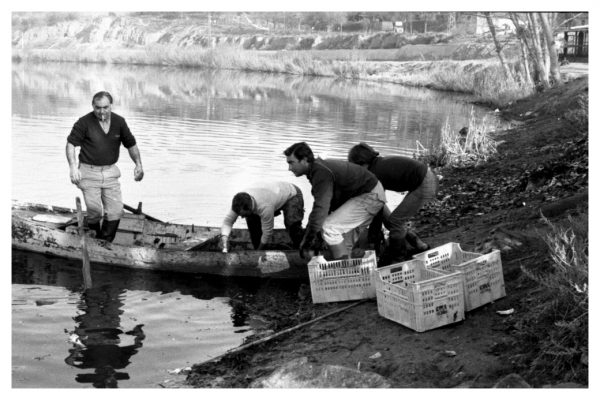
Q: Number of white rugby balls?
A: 0